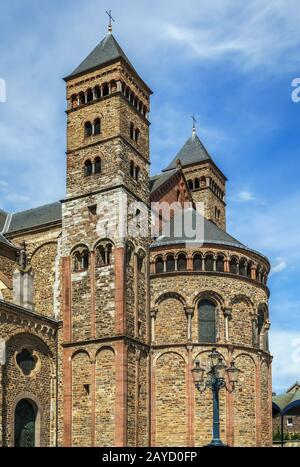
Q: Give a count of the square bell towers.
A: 2